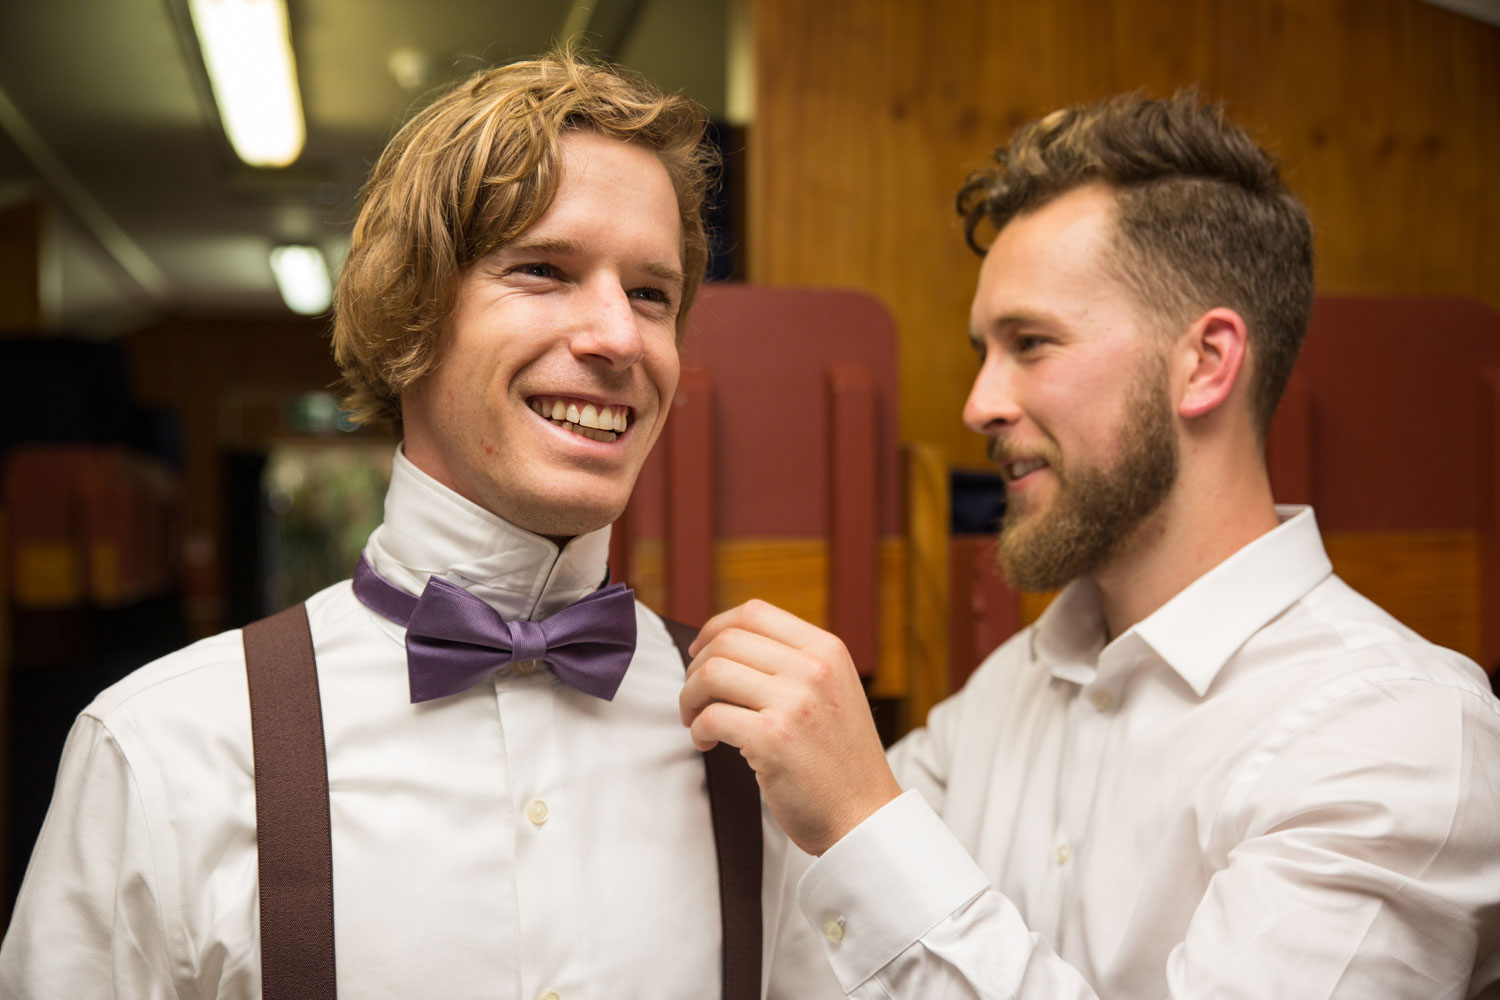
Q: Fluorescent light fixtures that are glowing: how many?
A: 2